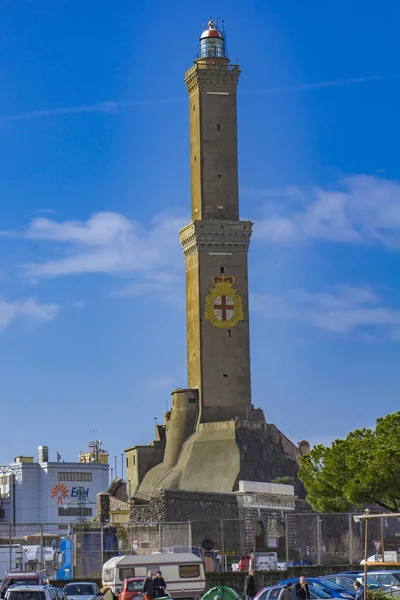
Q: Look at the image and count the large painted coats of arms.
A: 1